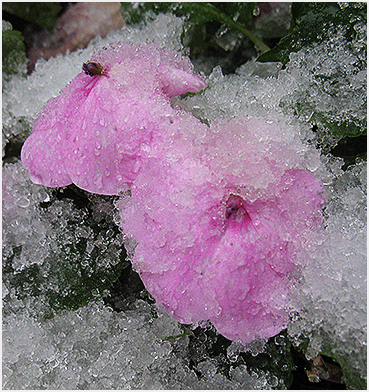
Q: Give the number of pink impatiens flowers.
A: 2